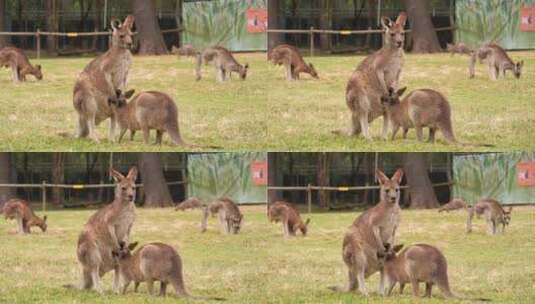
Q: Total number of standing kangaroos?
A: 4